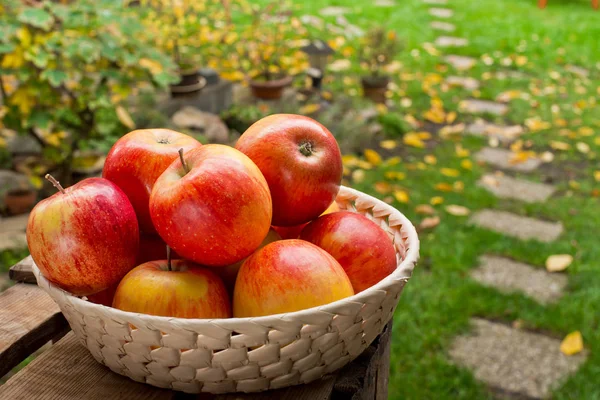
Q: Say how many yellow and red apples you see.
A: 7